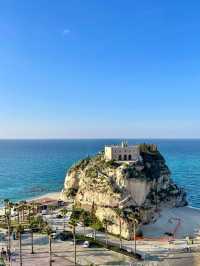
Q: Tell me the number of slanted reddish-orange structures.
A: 1